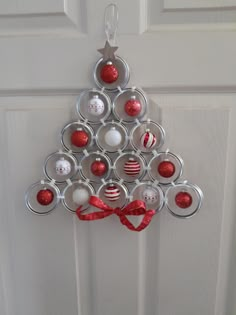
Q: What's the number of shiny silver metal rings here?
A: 15